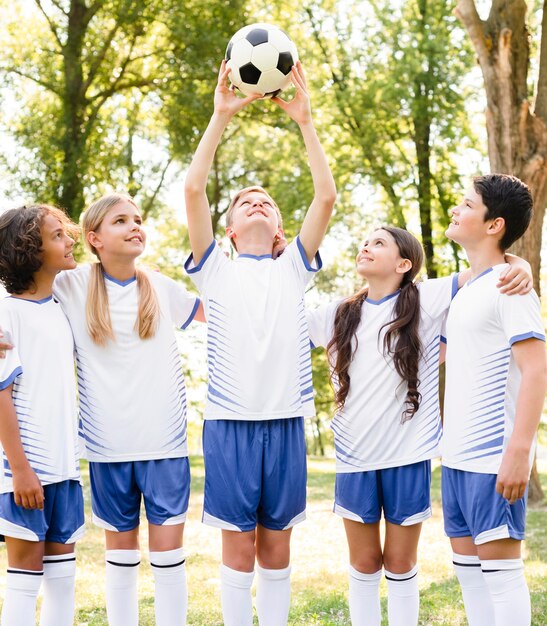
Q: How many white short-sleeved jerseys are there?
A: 5